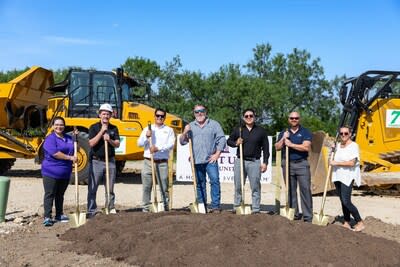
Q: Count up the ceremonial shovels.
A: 7